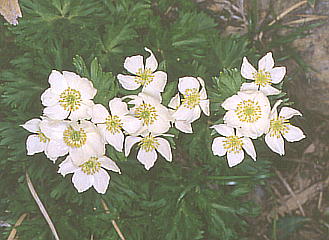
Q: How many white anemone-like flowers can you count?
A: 13